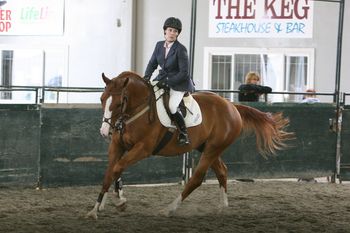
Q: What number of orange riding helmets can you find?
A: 0